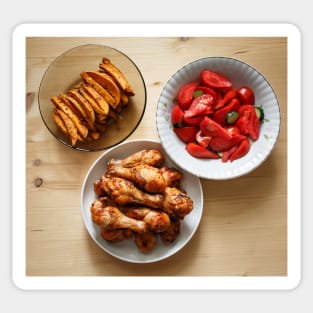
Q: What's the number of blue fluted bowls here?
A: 0